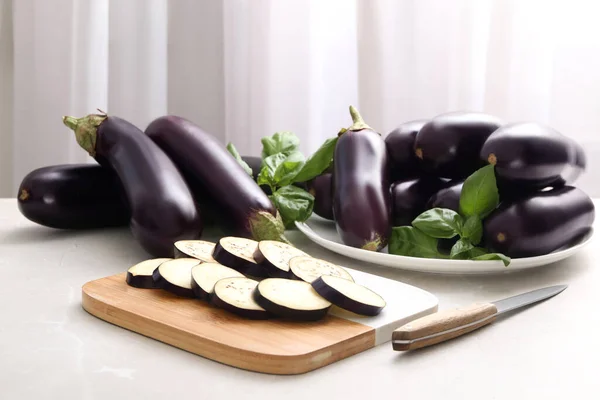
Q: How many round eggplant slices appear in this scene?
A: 10